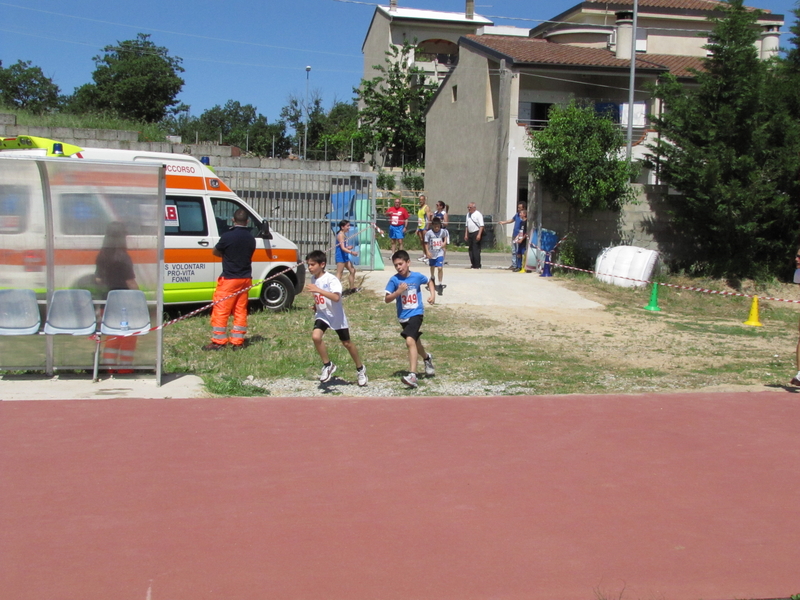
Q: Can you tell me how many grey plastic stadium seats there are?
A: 3